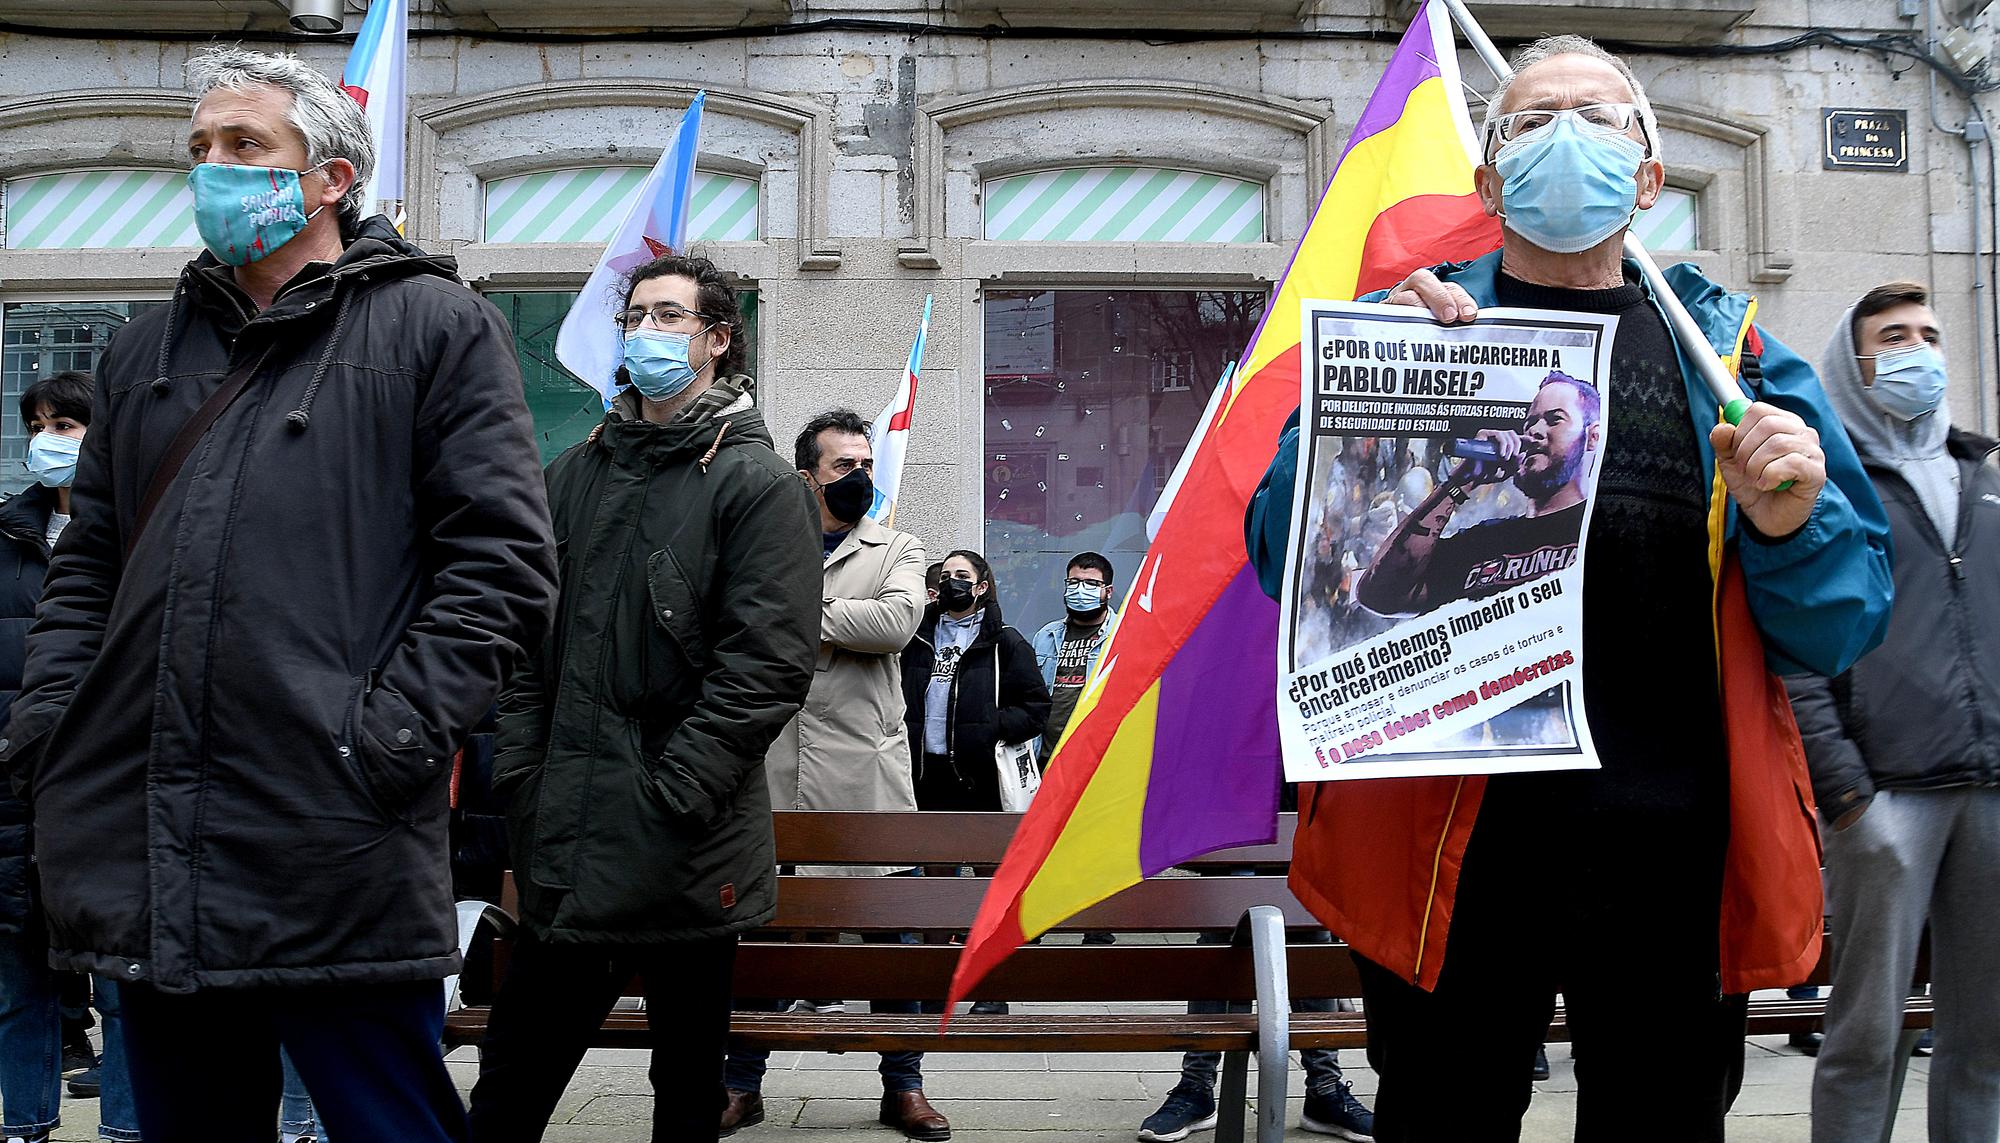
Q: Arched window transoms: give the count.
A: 4